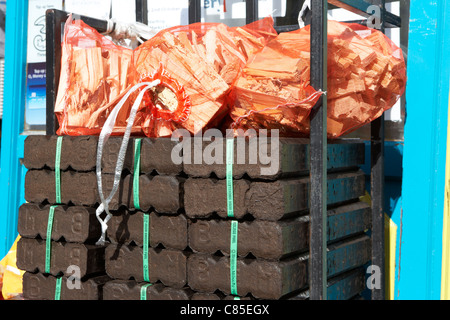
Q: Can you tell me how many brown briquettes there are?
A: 15